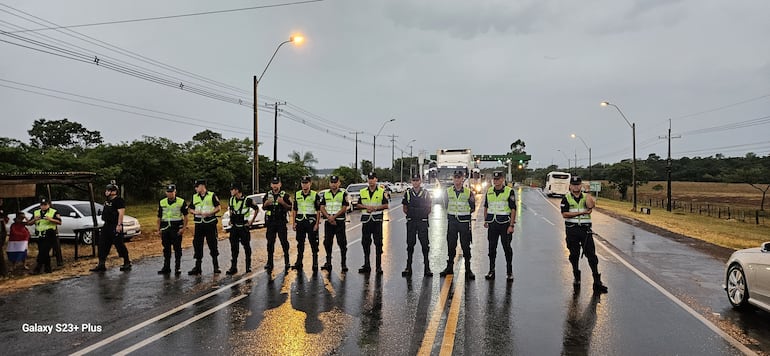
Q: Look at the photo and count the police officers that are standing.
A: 13